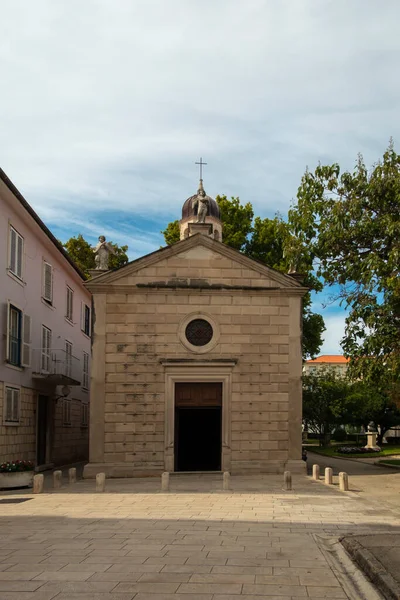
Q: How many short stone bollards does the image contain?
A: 10